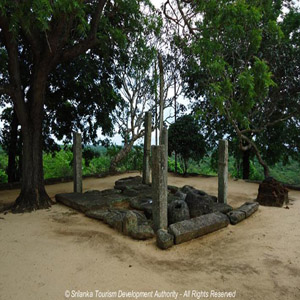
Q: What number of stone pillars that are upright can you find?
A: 5